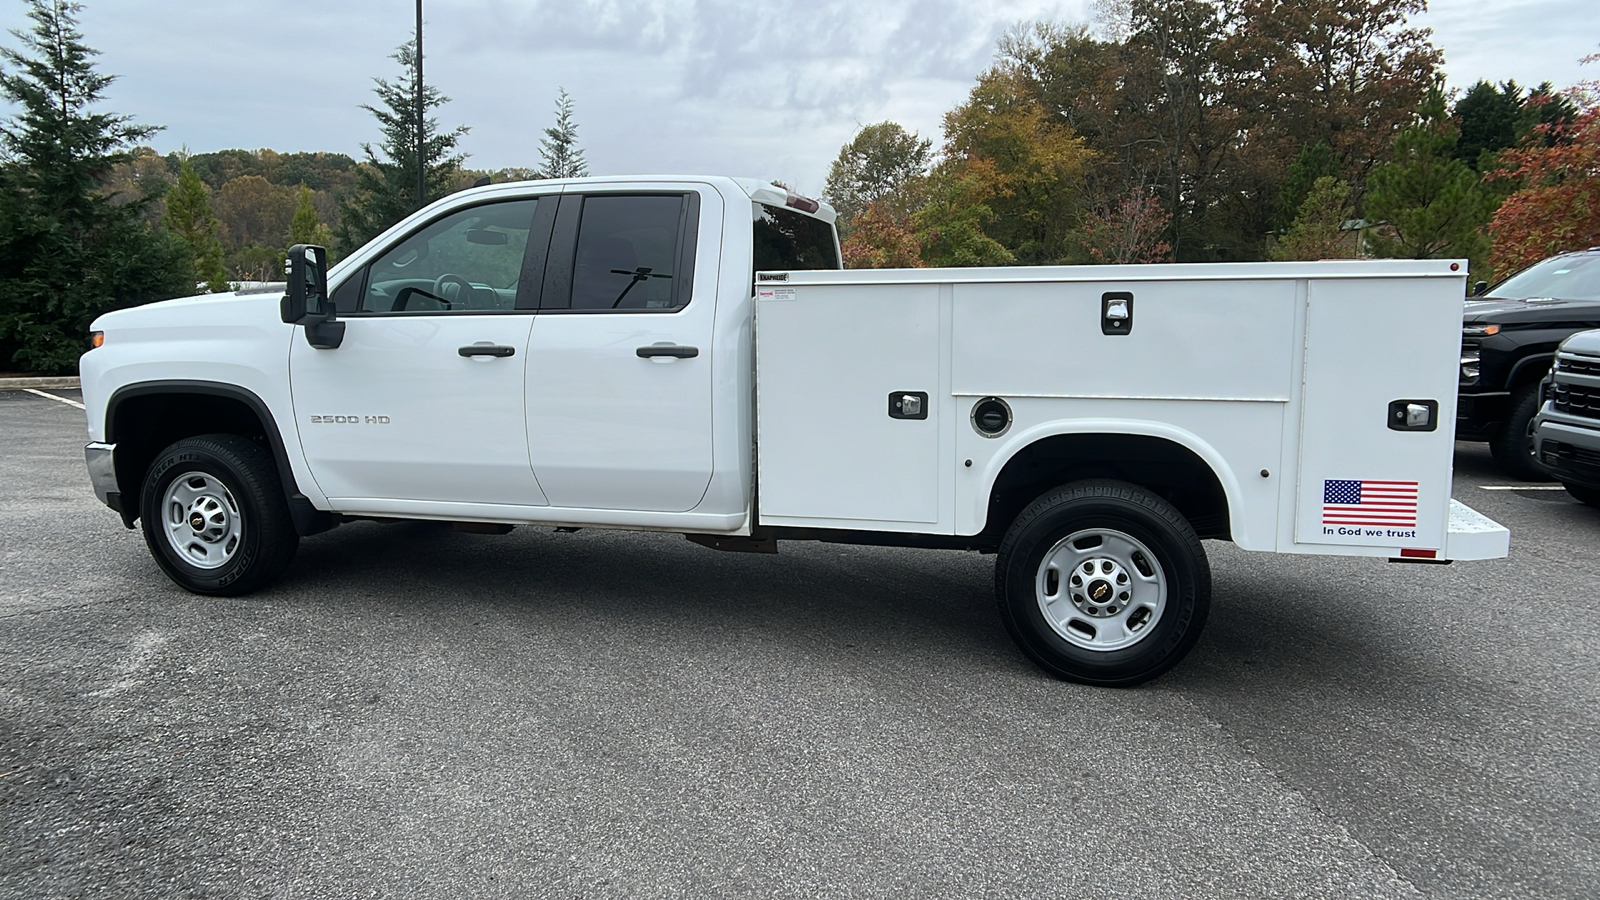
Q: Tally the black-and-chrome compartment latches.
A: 3